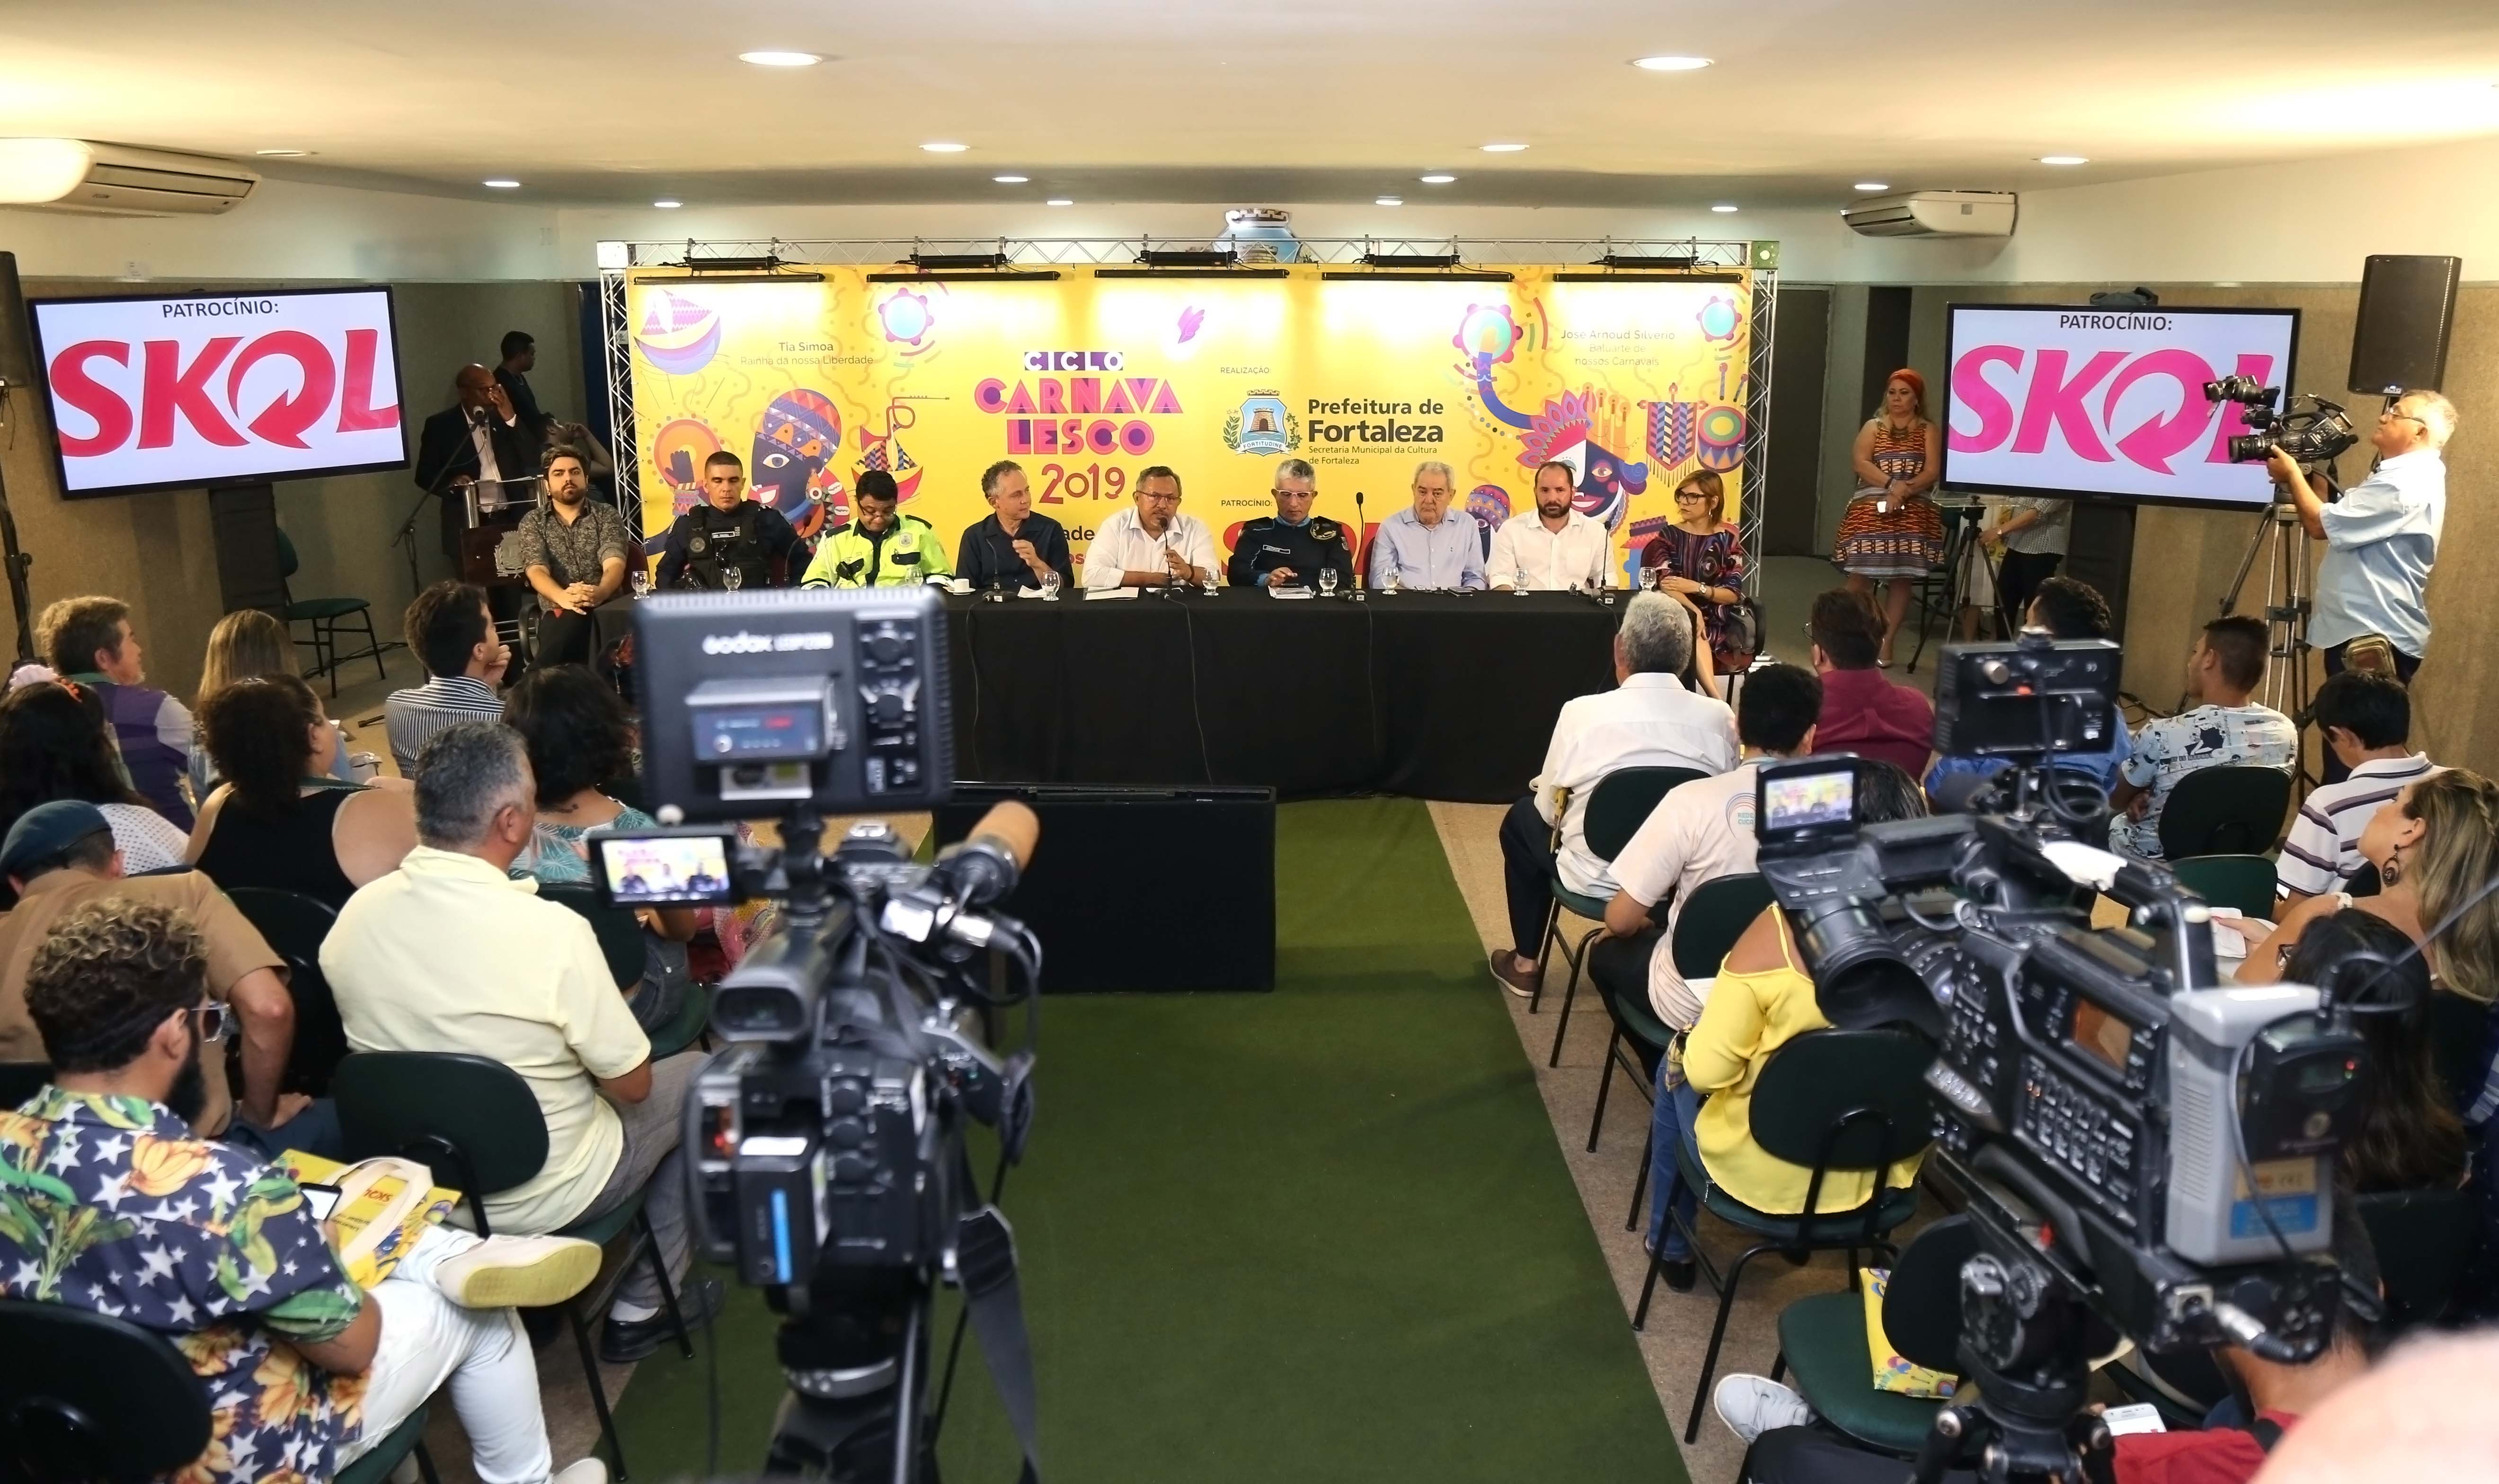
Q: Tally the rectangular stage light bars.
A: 5